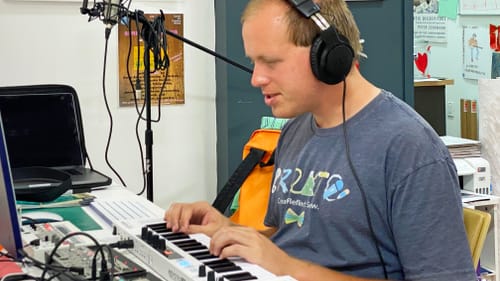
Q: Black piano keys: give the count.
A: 15